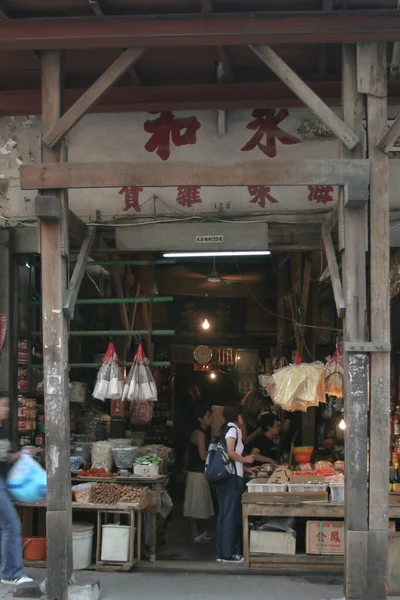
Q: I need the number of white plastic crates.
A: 3